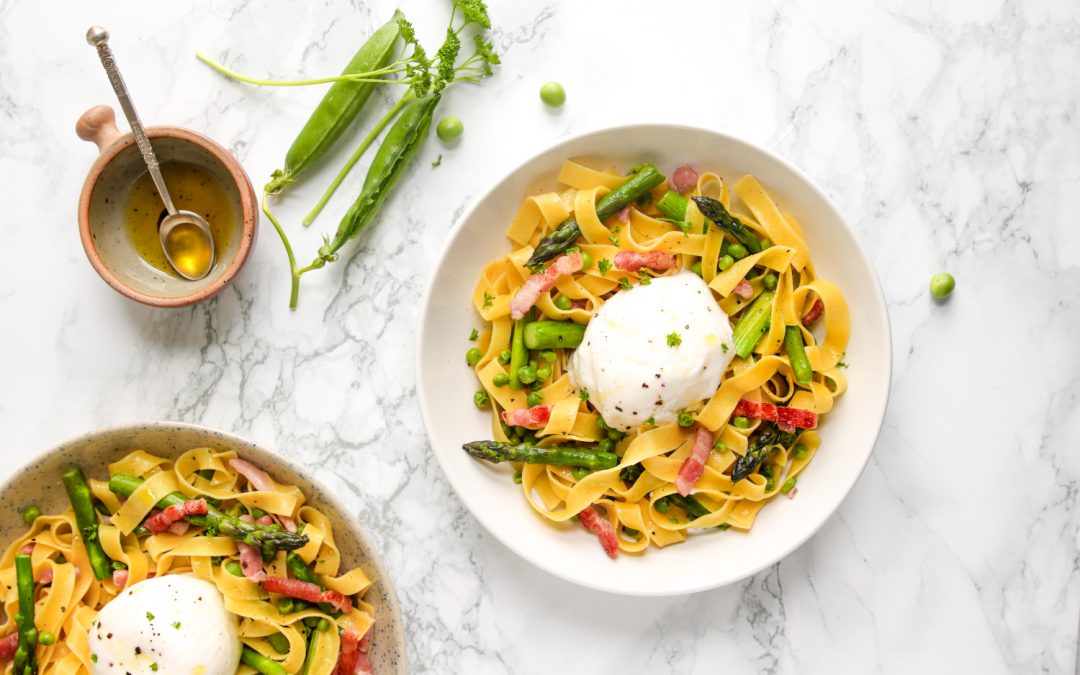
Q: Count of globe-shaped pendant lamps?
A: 0